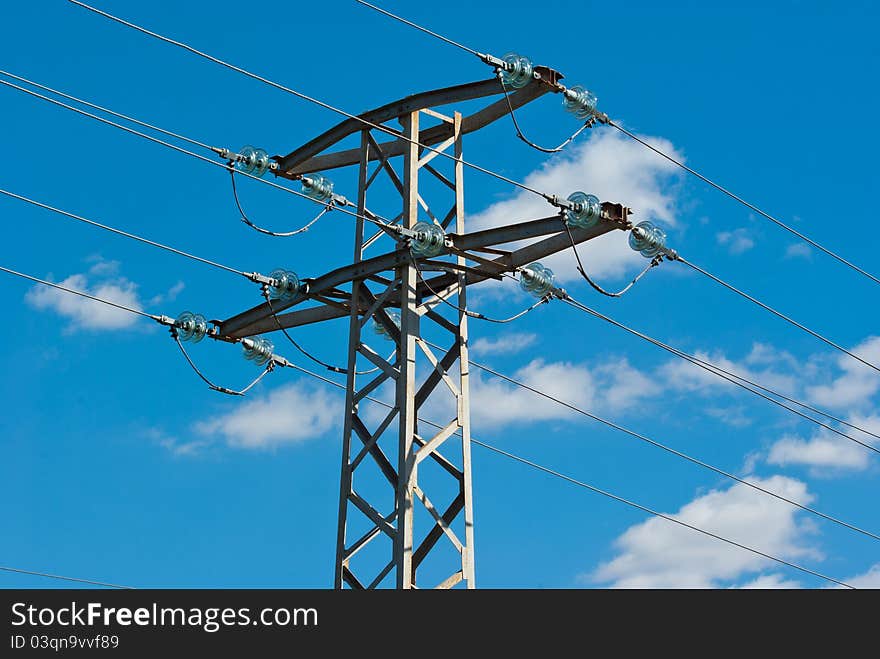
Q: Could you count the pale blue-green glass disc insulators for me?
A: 12